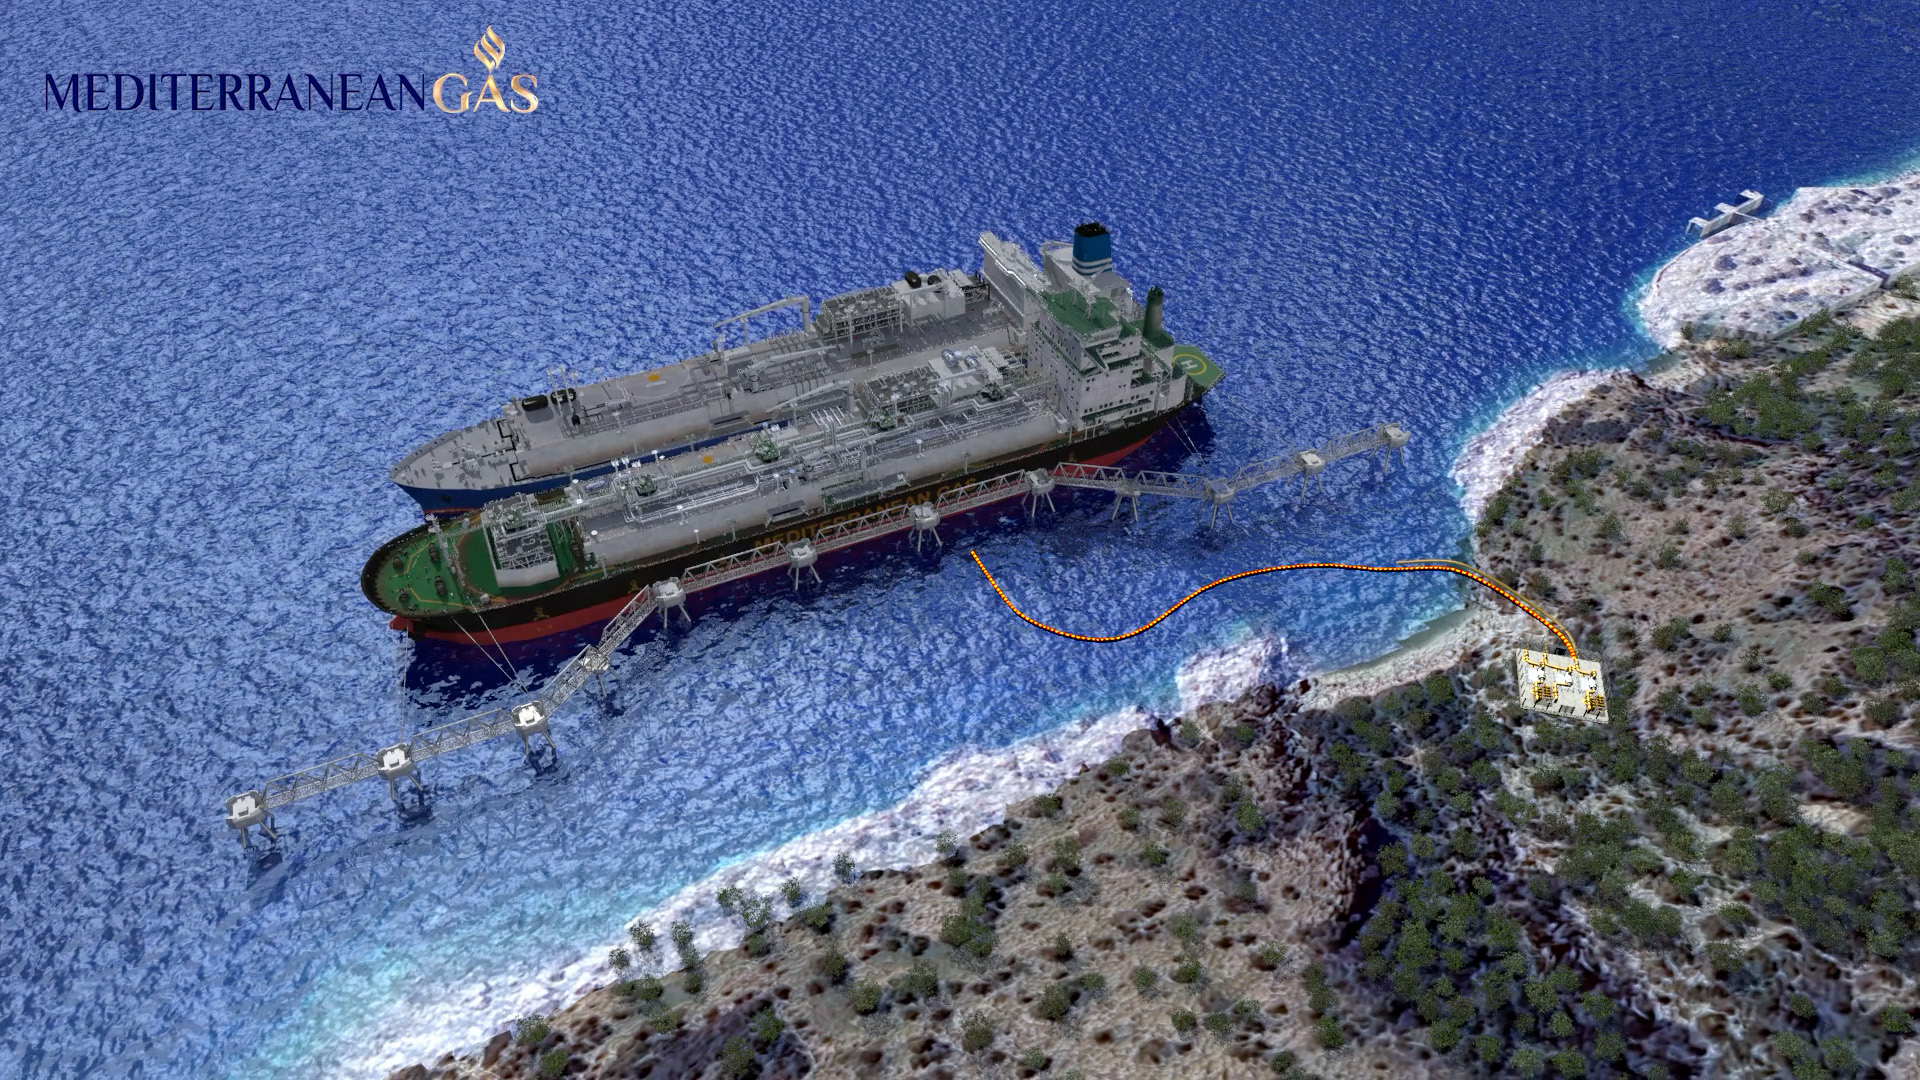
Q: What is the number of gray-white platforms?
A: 12